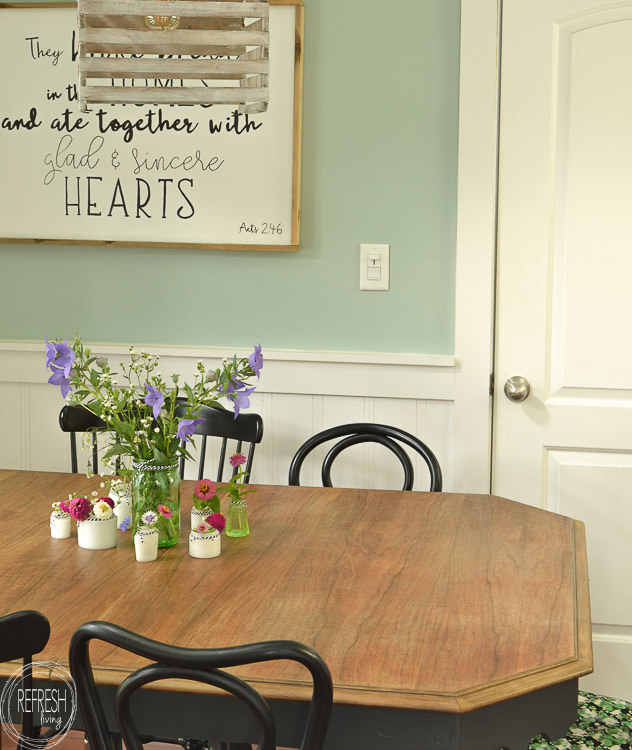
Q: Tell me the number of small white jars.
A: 6